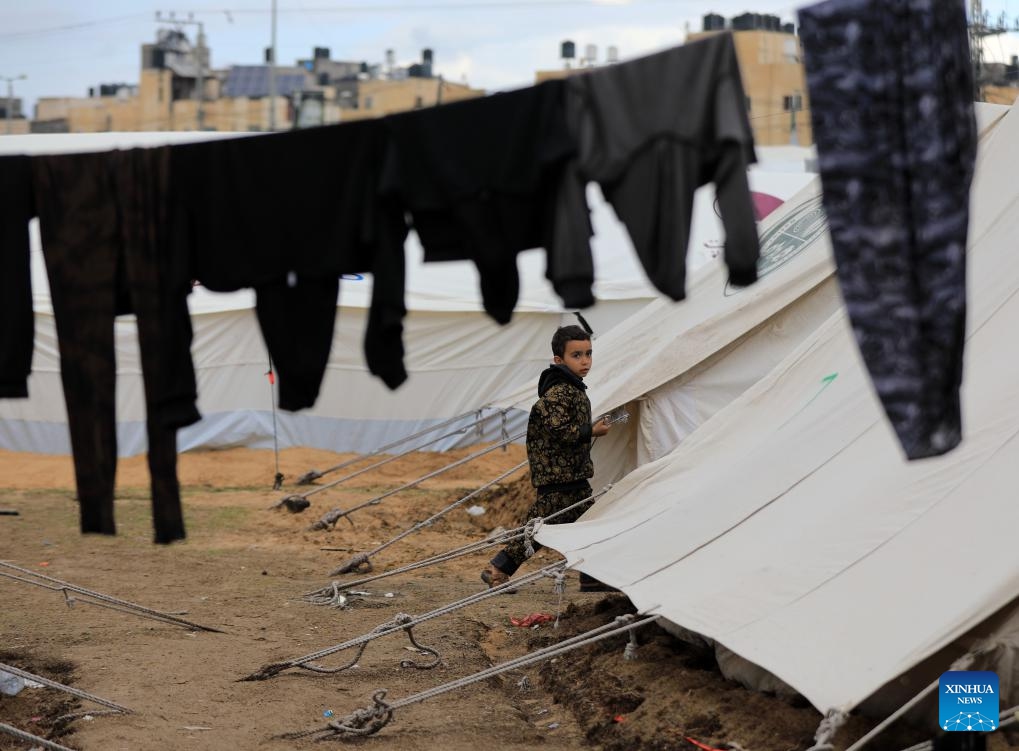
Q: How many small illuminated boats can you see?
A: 0